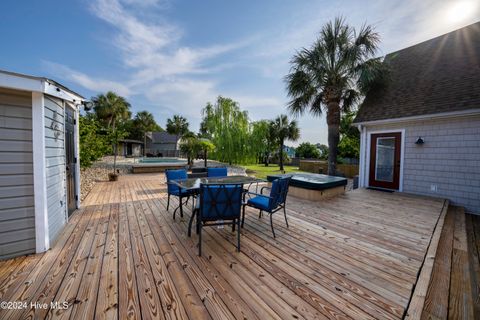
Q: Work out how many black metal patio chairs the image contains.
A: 4